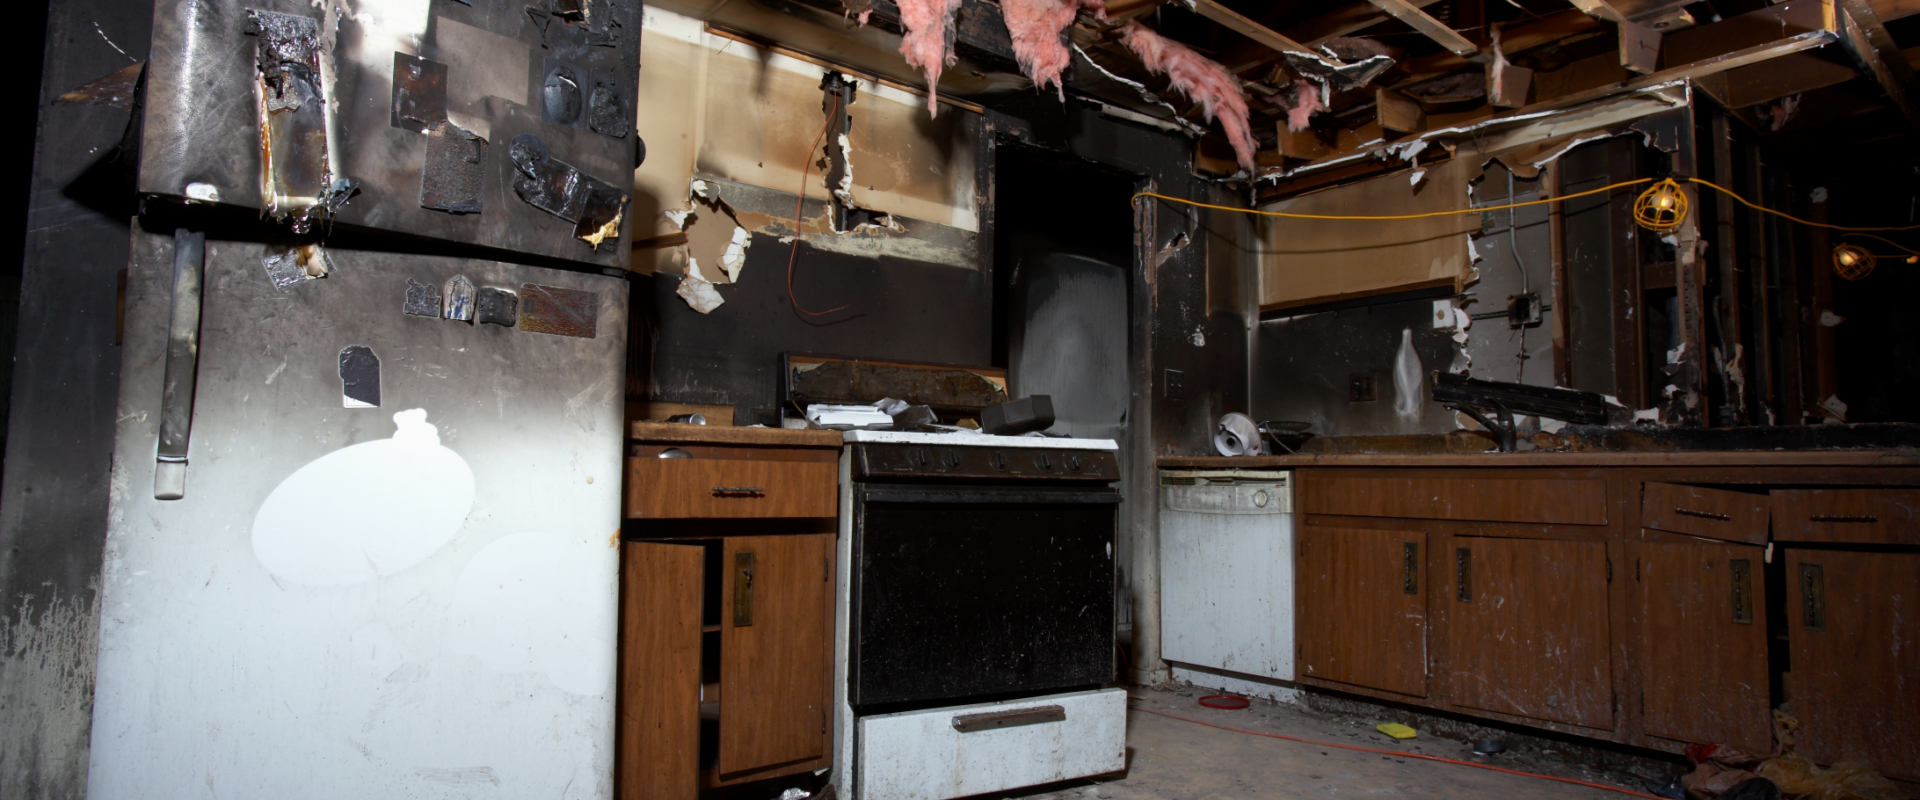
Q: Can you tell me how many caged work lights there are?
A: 2